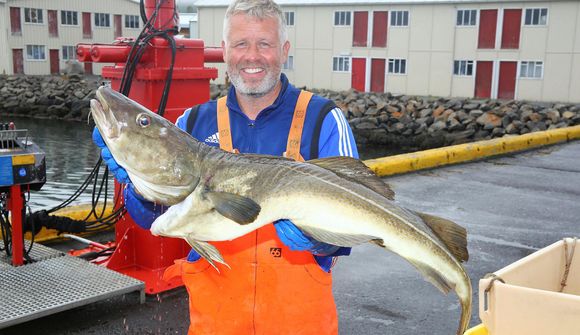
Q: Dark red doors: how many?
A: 15